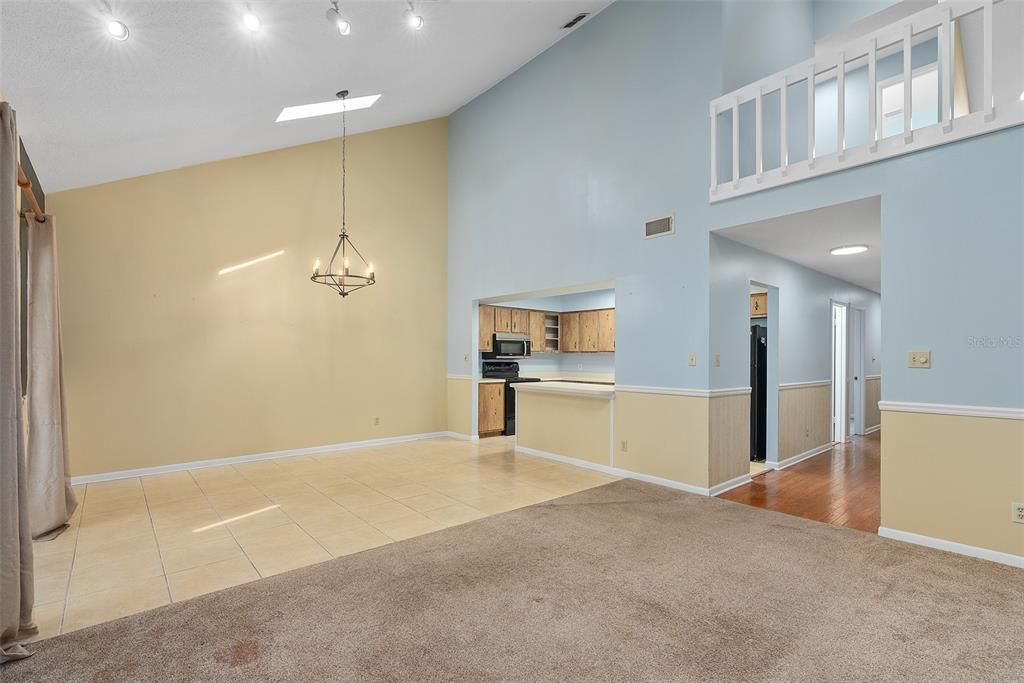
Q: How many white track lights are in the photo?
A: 4